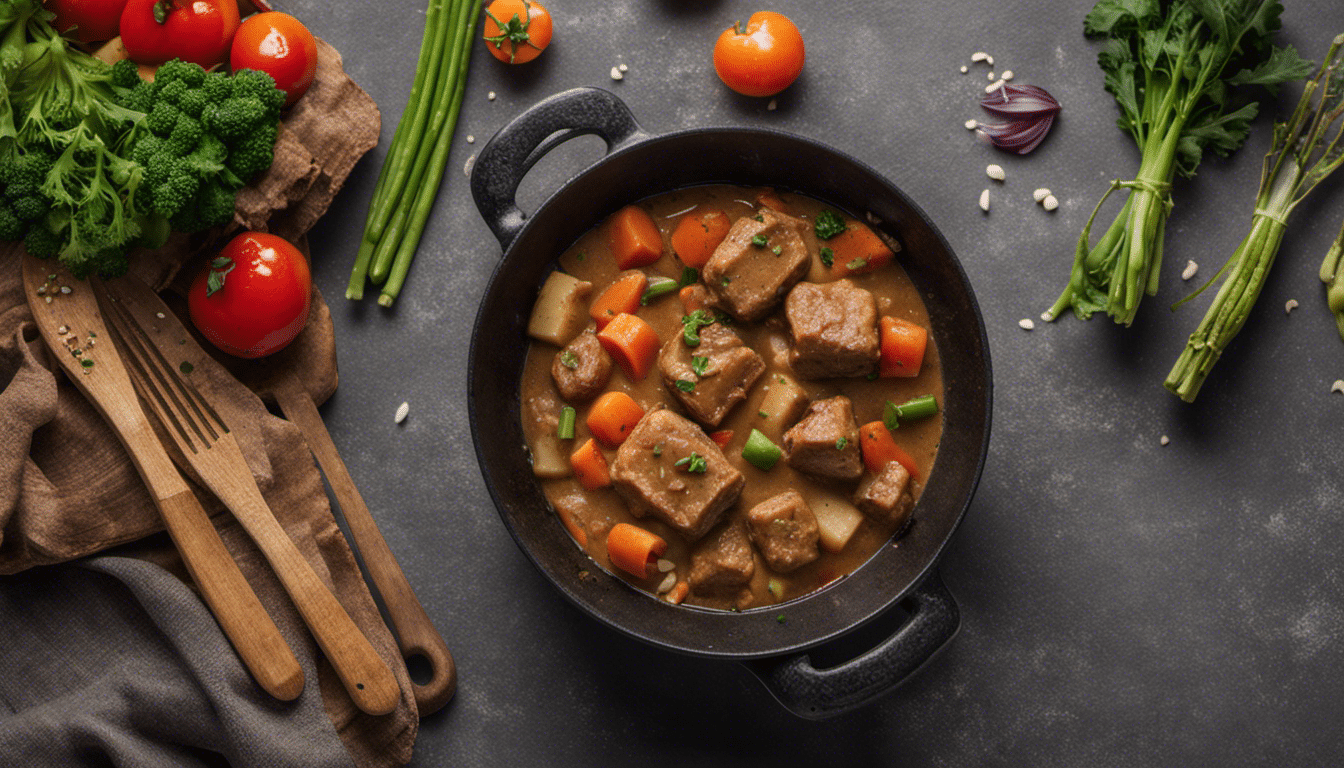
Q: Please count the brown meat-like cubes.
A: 9